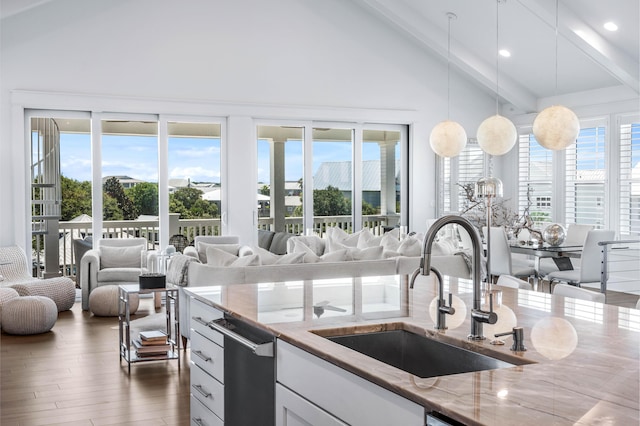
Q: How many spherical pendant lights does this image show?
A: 3